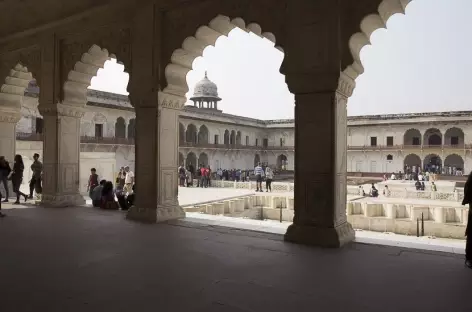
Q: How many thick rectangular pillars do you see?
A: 4